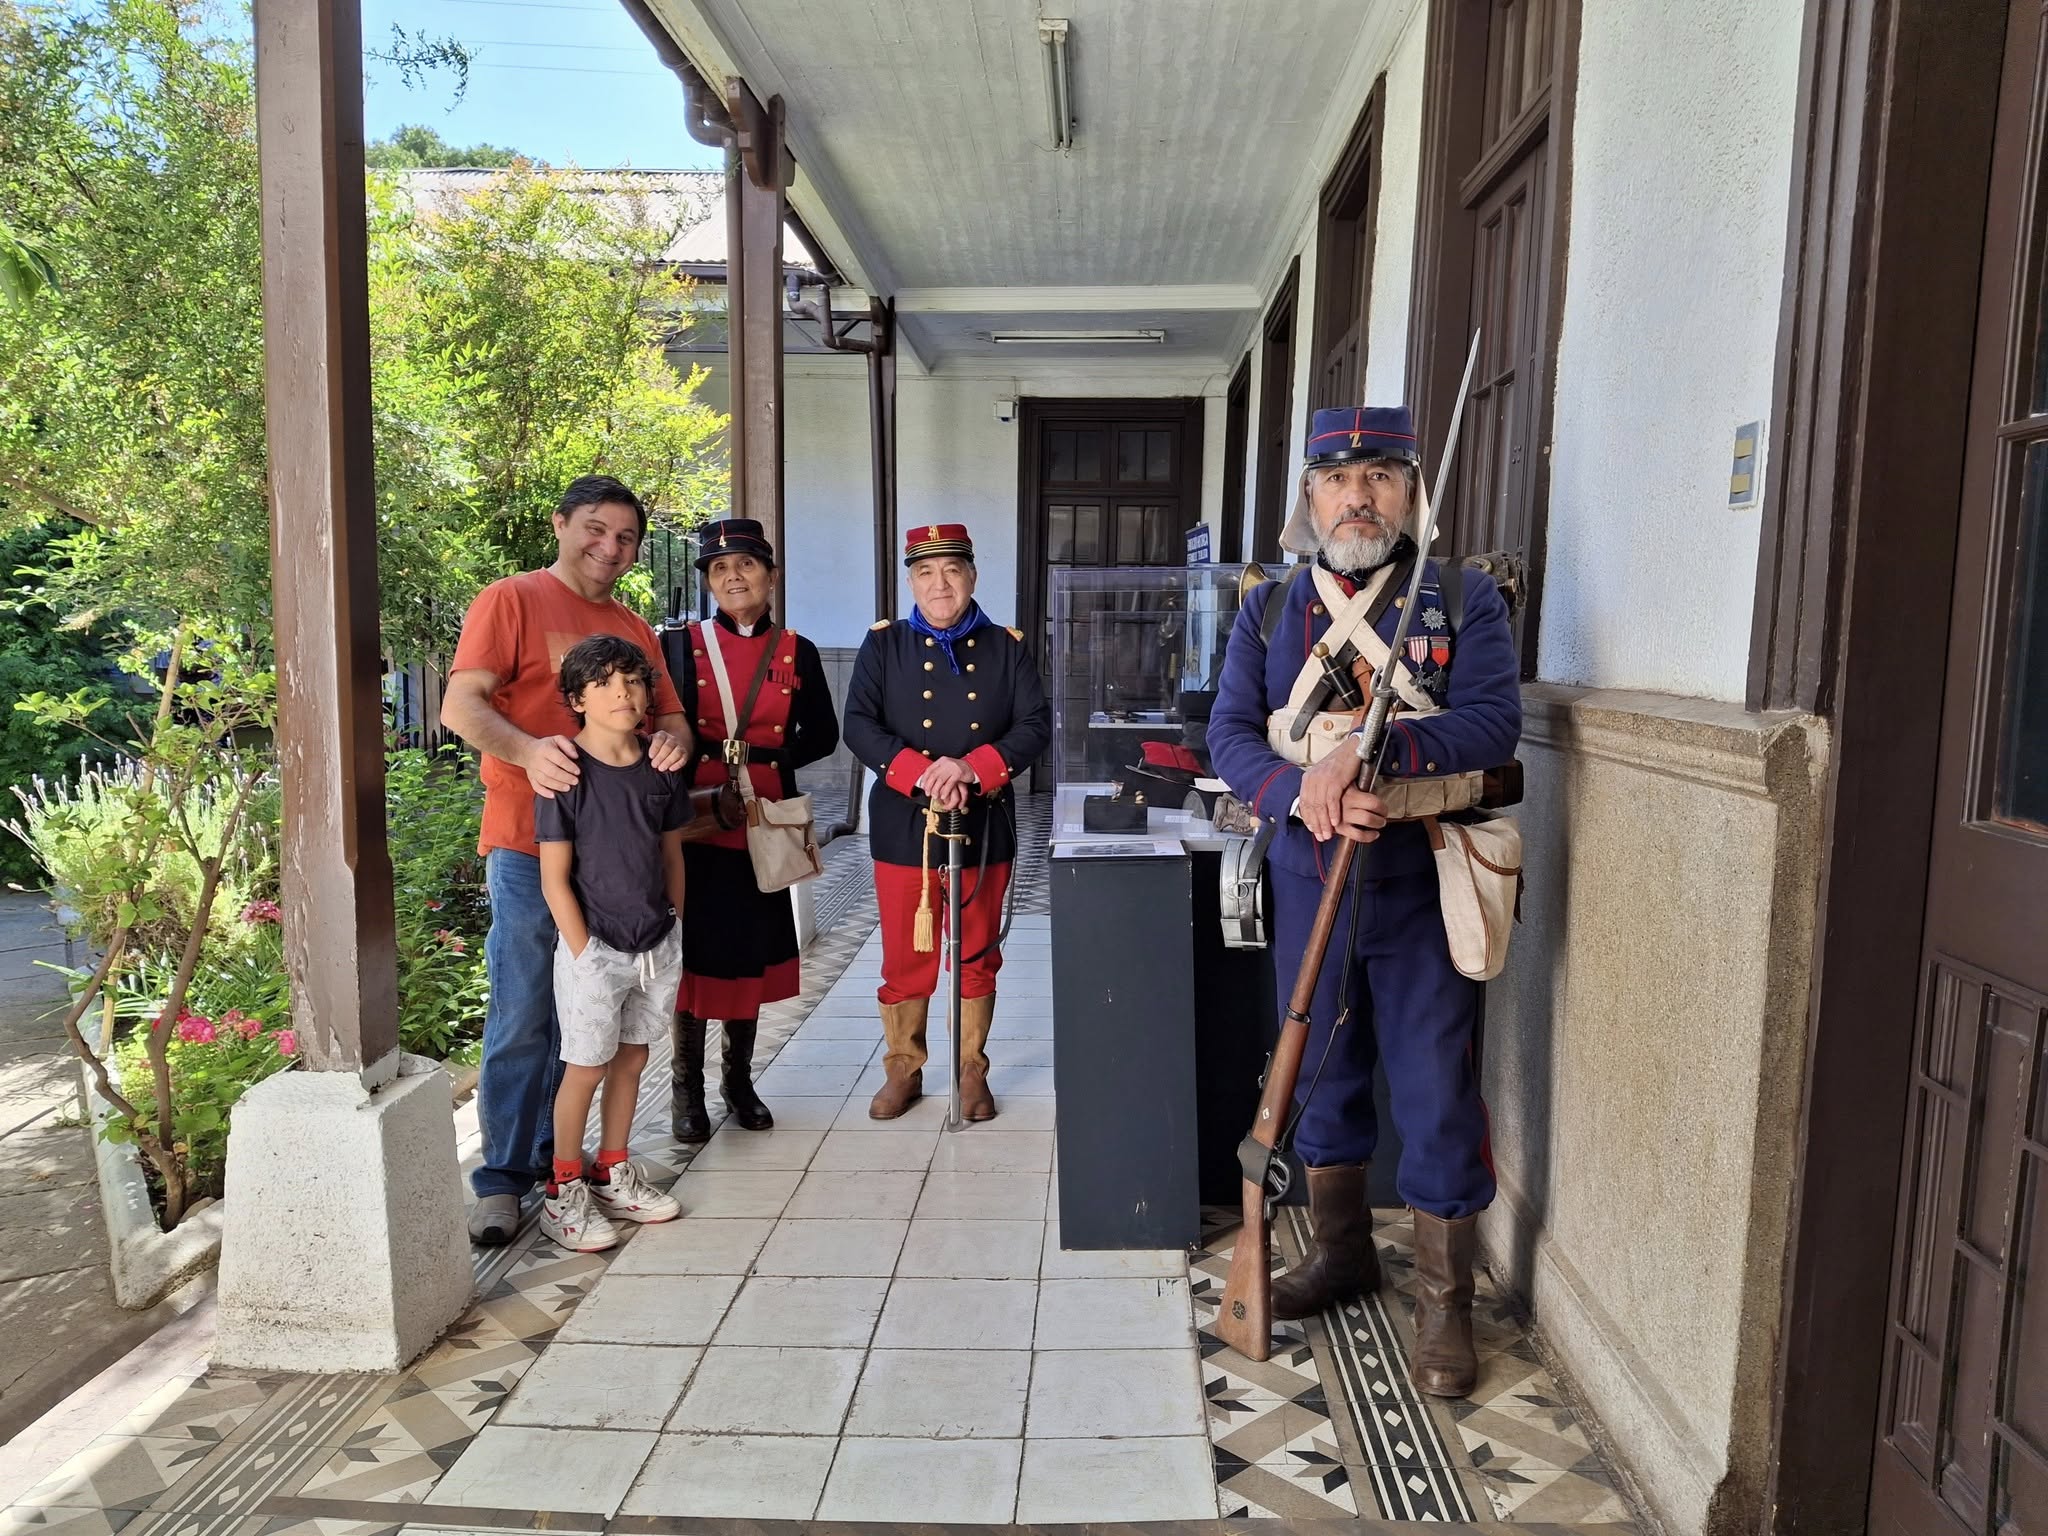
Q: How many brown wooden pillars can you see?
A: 3